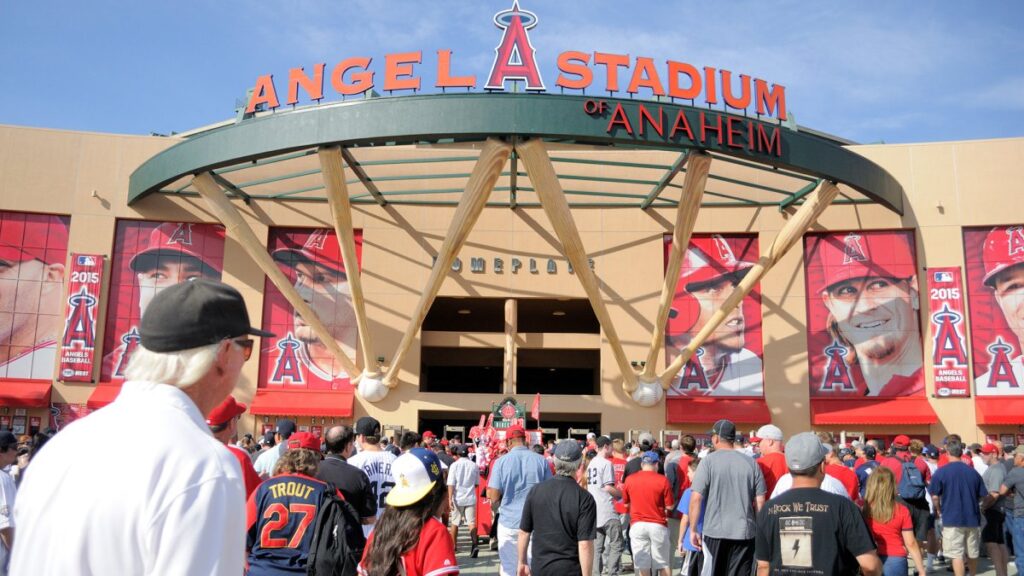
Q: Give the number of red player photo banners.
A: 6